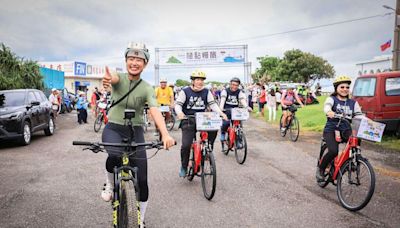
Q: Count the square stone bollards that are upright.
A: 0